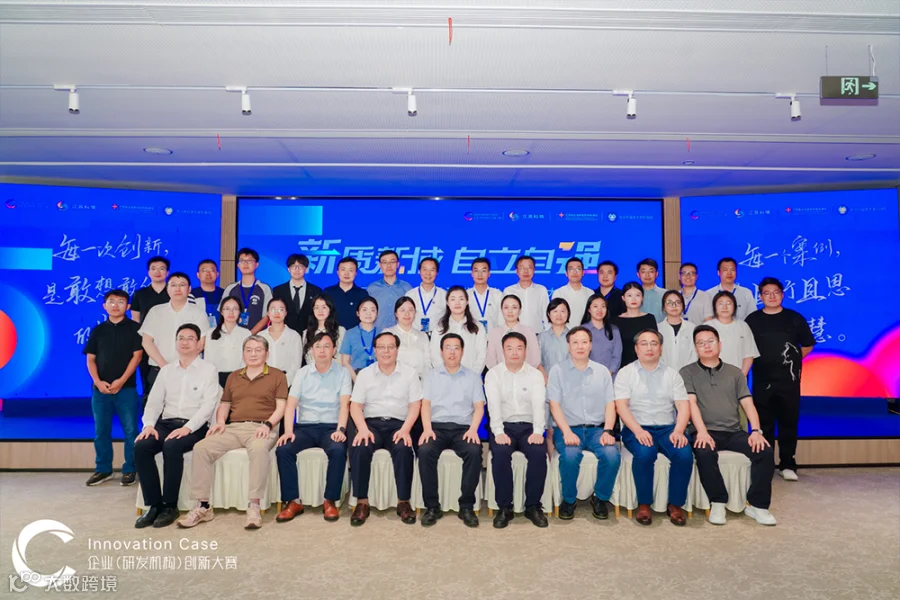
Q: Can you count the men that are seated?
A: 9